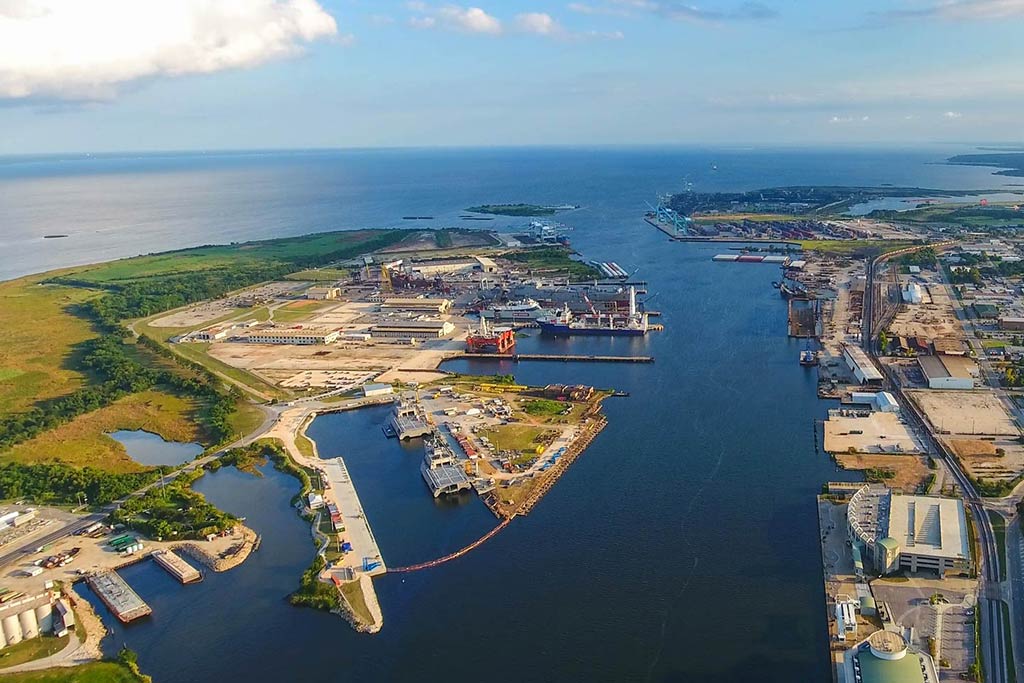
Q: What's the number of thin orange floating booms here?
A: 1